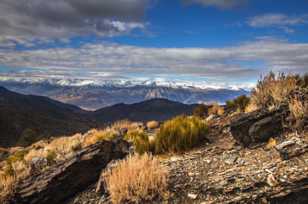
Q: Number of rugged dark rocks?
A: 2